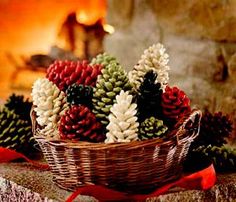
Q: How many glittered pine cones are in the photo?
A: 0